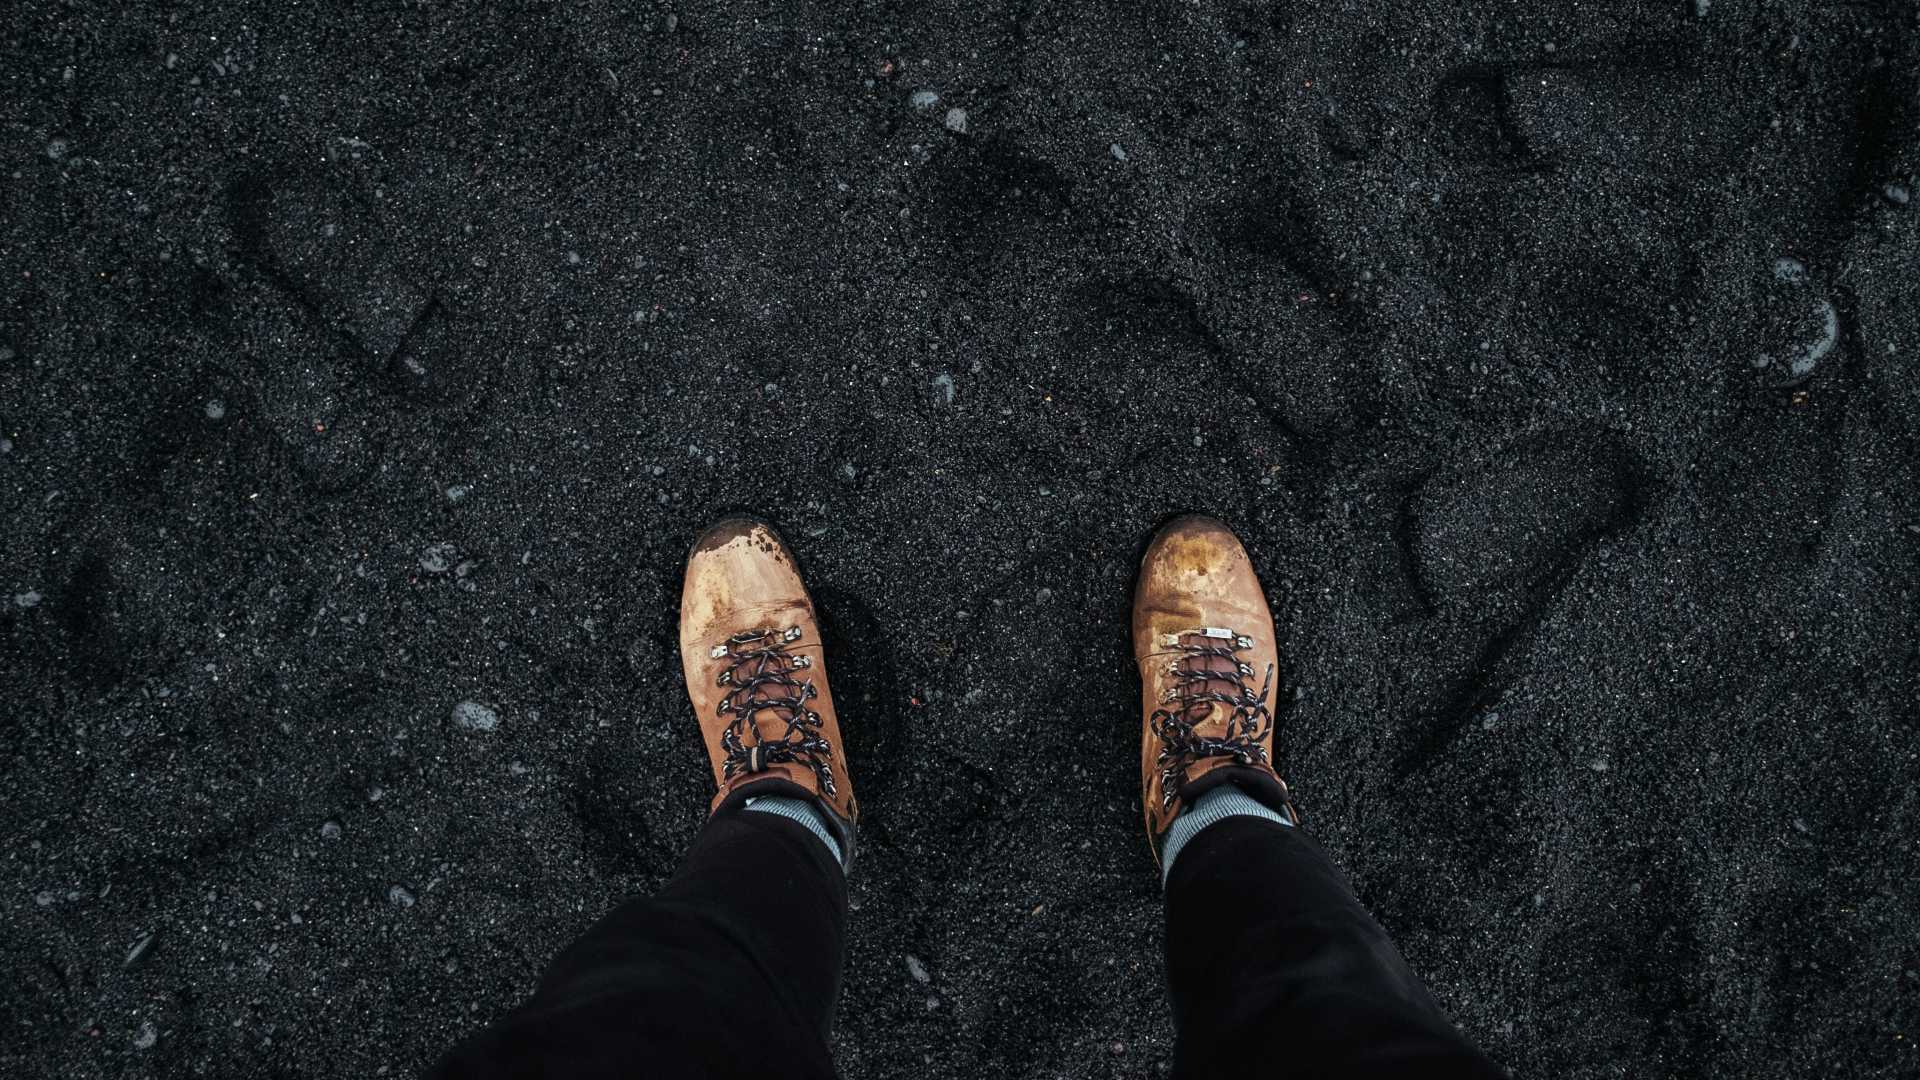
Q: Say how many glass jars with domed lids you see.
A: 0